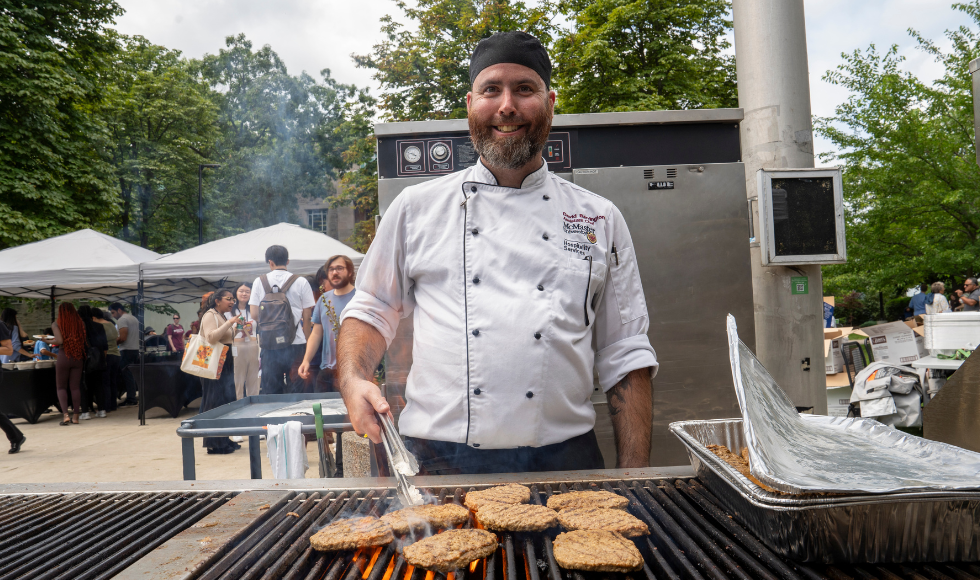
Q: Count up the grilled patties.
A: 8